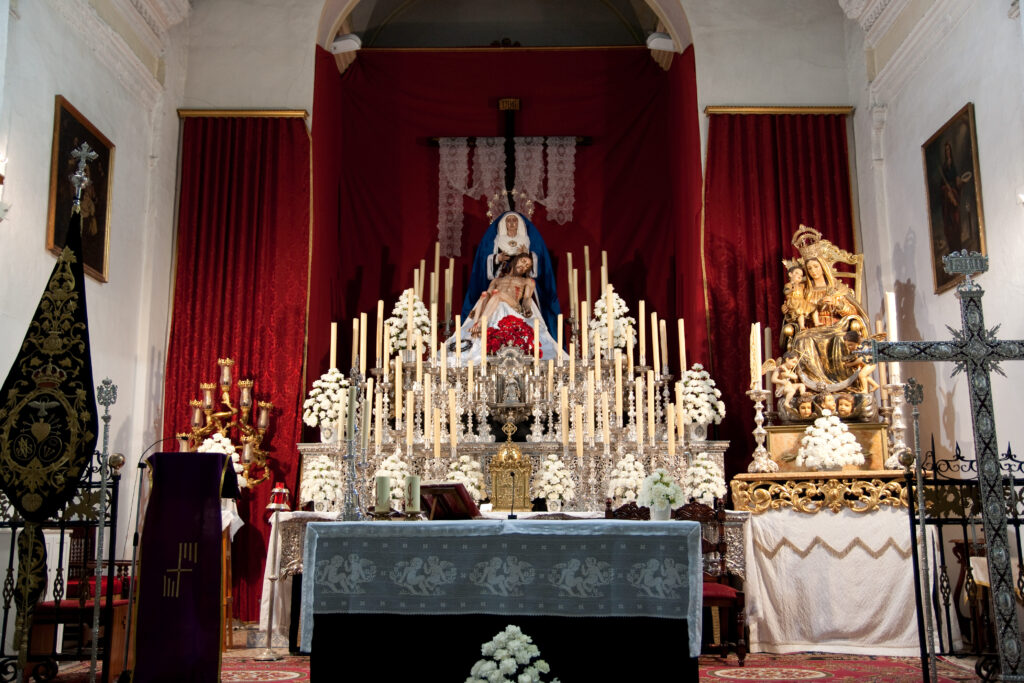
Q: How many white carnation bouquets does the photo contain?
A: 14